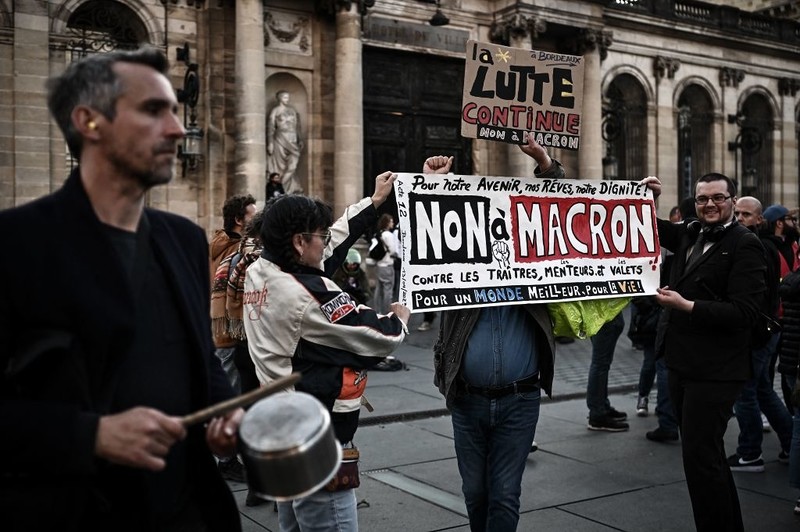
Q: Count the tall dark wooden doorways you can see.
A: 1